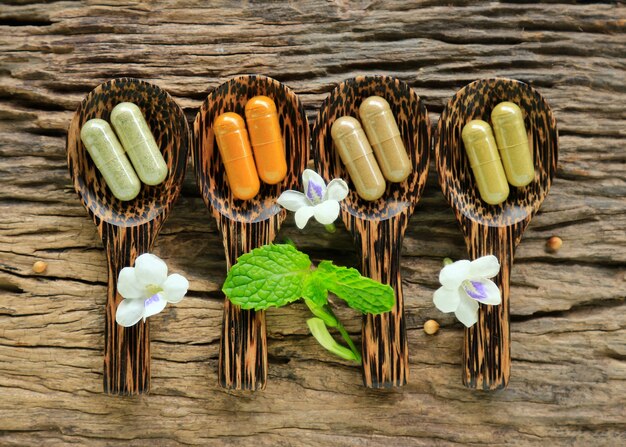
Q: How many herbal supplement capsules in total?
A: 8